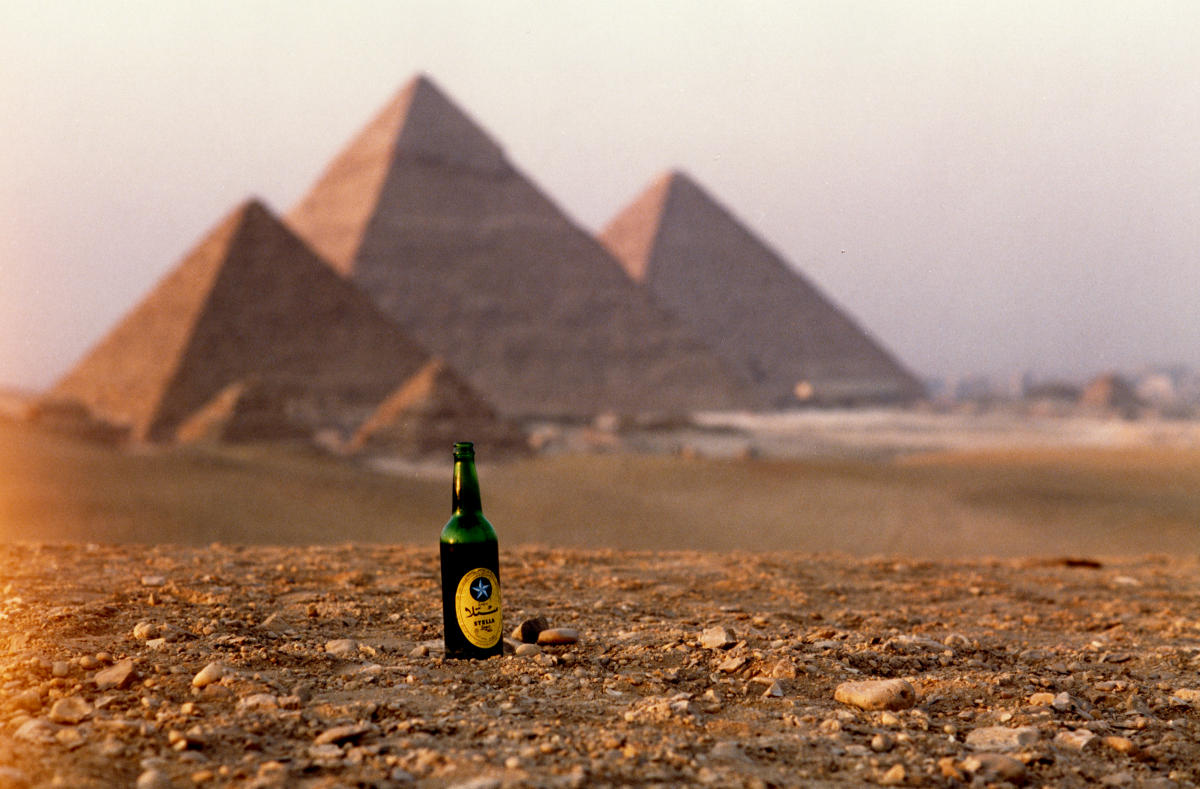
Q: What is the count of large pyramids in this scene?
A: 3